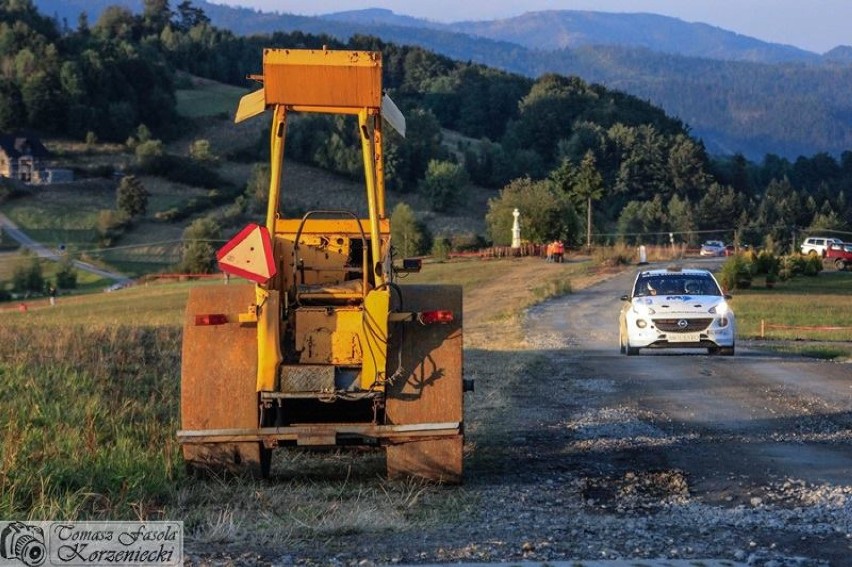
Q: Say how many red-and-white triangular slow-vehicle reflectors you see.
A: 1